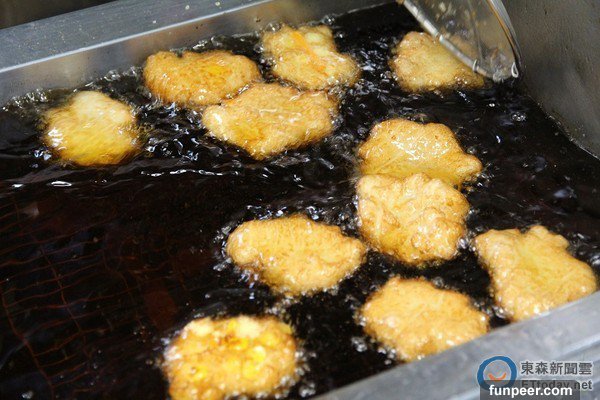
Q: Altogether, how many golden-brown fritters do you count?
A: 11